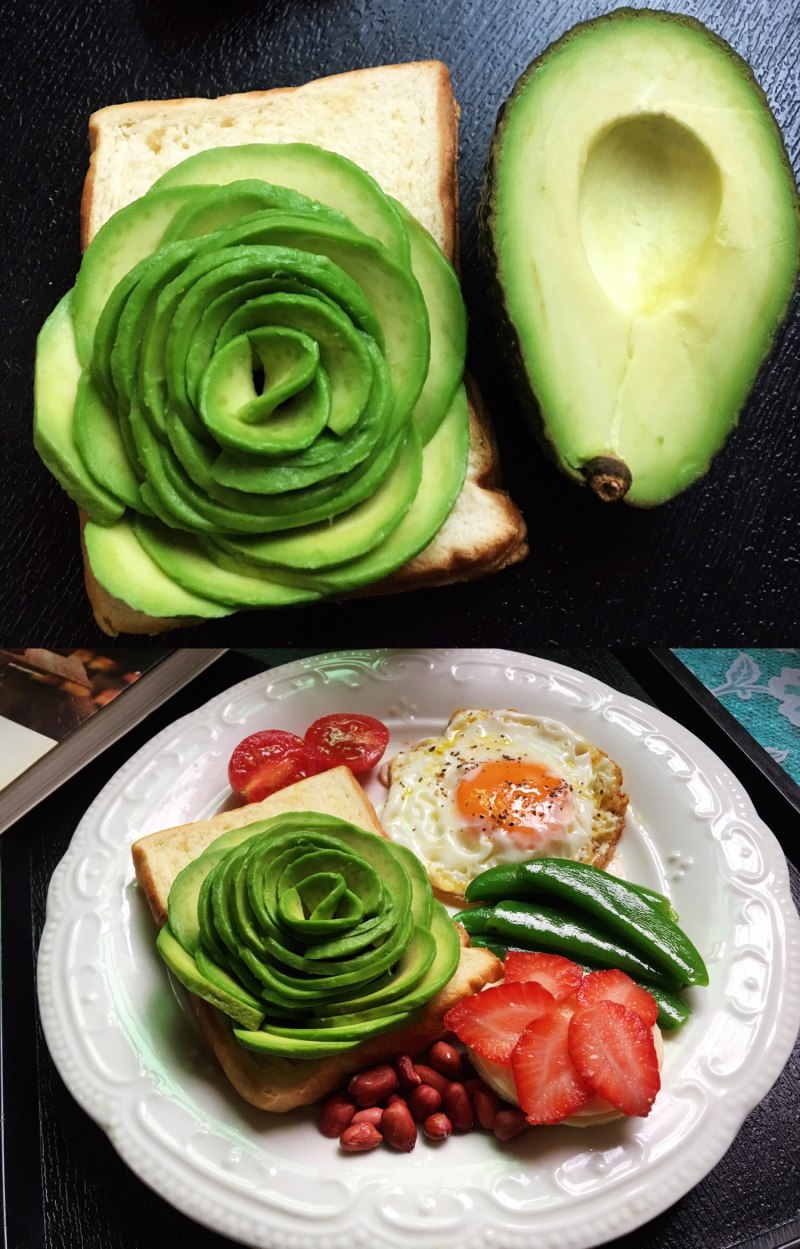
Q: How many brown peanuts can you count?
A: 15